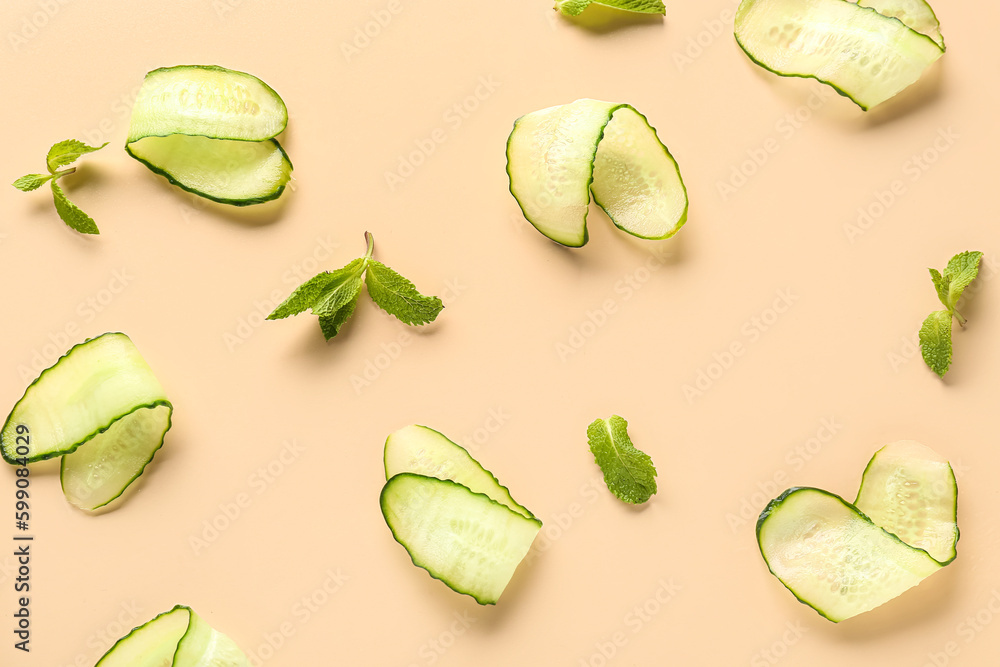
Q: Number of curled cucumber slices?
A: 7